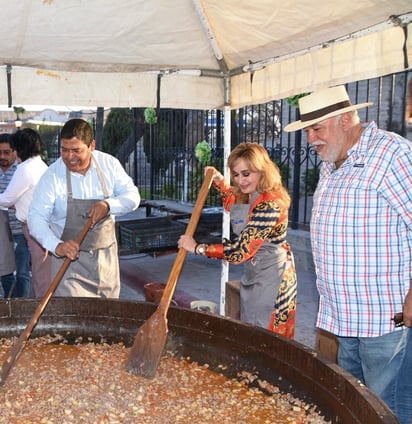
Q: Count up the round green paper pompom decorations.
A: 3